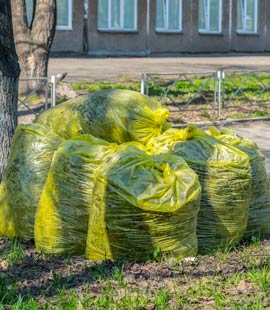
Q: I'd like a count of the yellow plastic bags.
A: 6